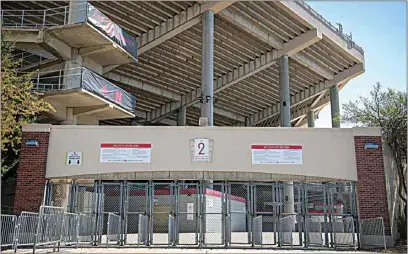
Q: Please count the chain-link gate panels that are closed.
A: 12